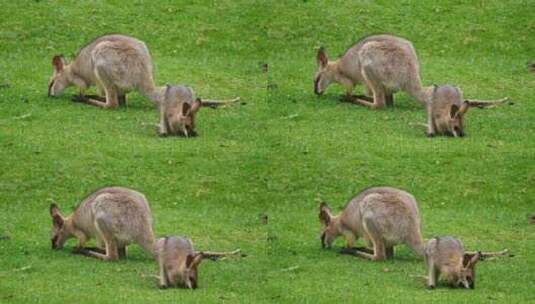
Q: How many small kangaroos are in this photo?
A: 4